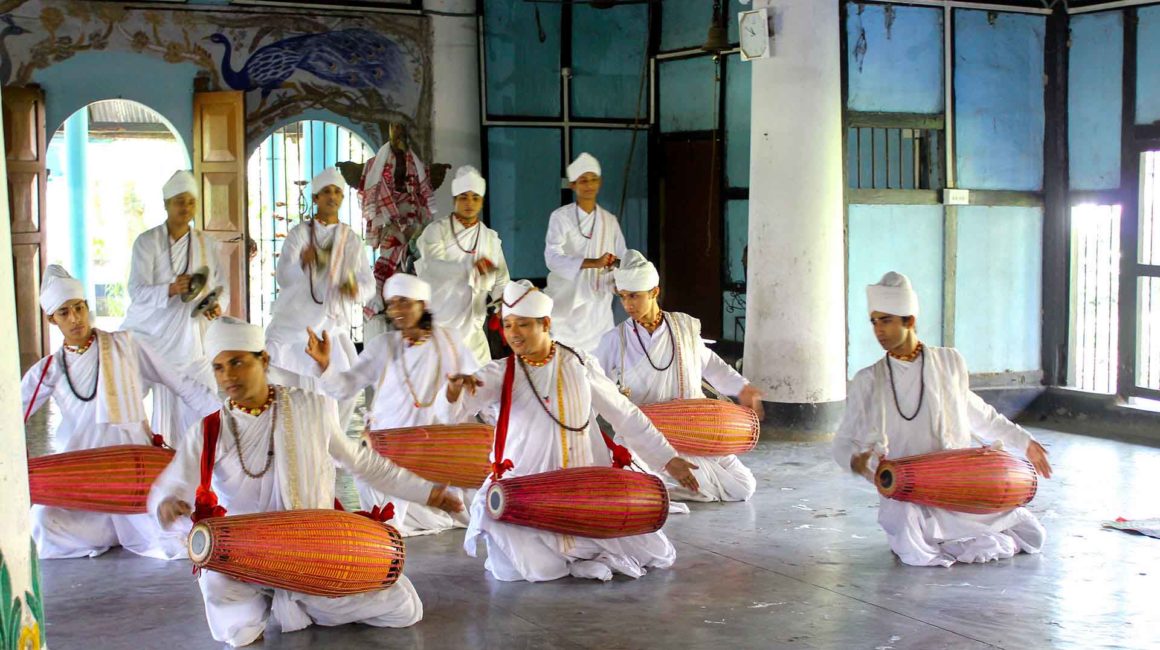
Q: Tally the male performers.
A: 10